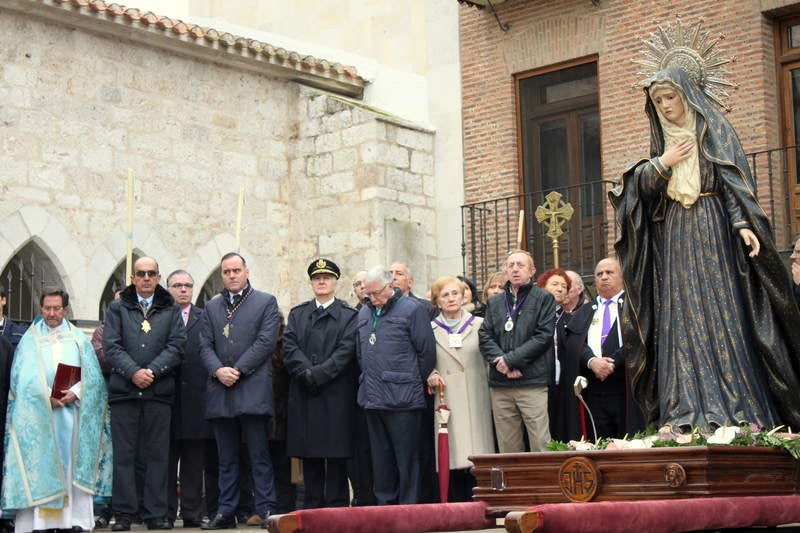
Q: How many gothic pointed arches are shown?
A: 3